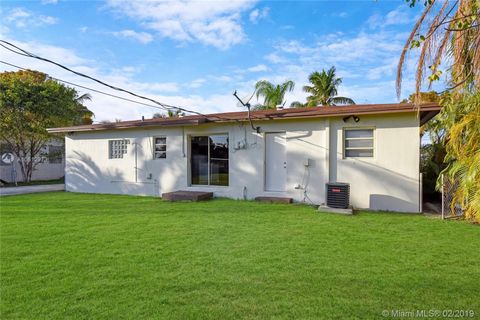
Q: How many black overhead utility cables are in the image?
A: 3